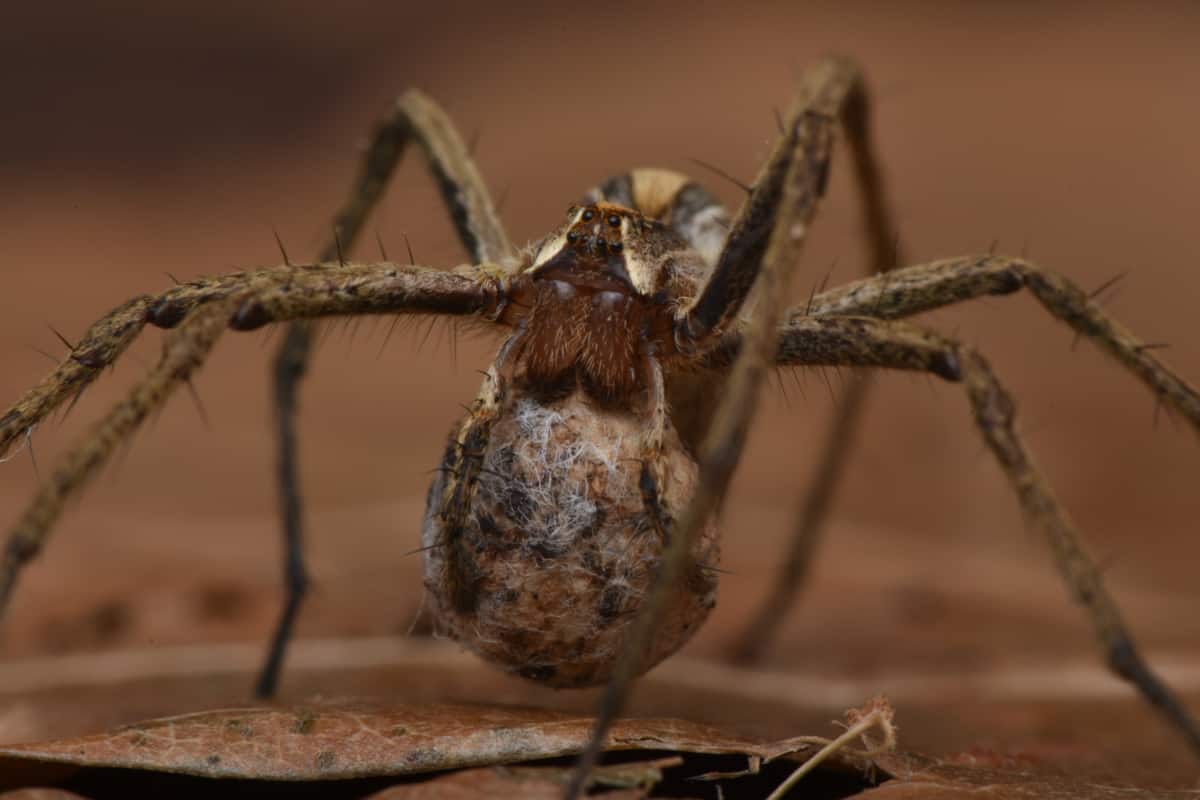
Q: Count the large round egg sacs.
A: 1